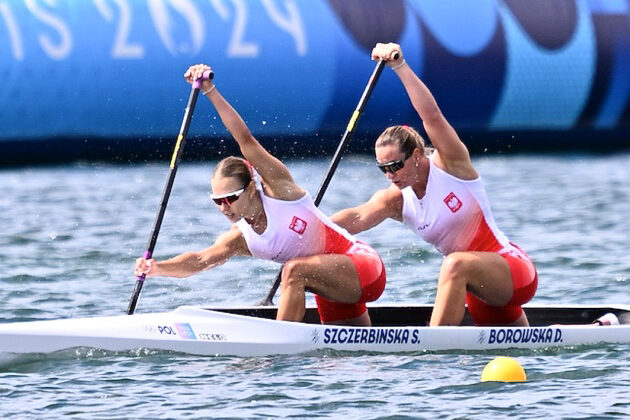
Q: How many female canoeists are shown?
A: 2